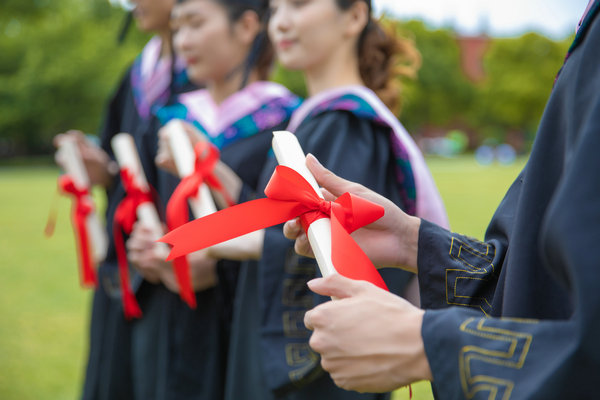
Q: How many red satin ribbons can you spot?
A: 4